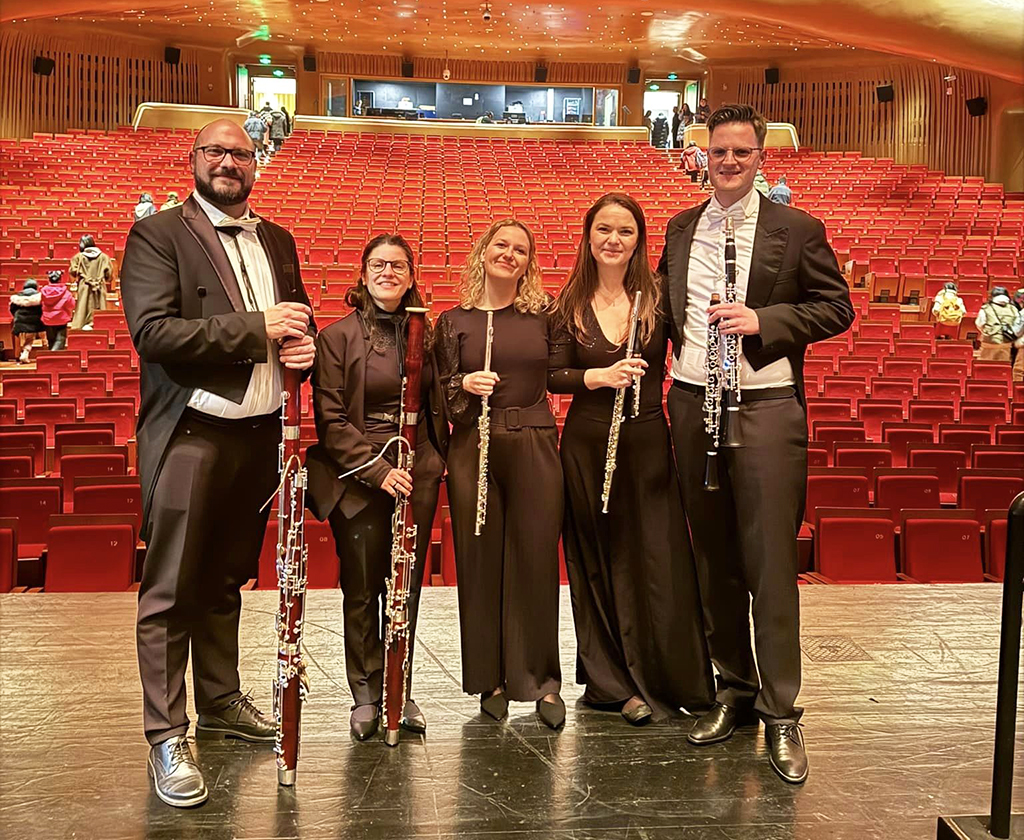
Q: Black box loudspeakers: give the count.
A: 9